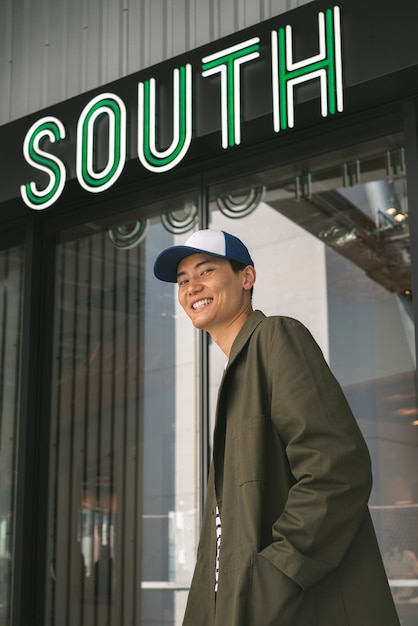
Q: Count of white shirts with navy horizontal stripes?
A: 1